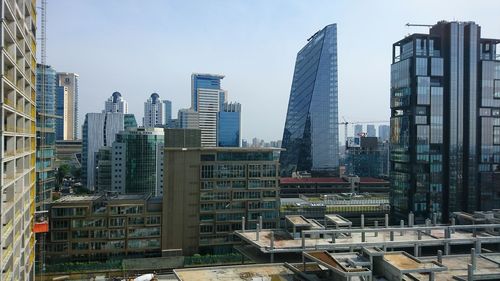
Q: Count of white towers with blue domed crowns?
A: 2